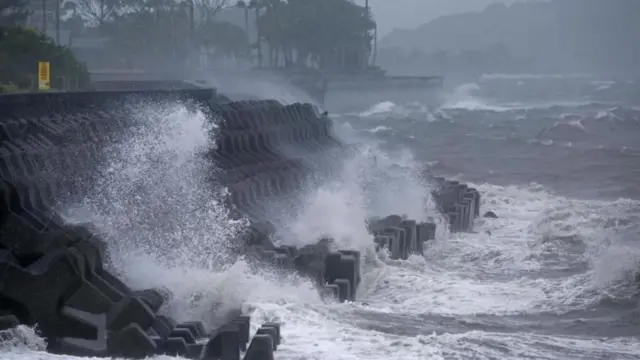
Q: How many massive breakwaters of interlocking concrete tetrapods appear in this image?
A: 1